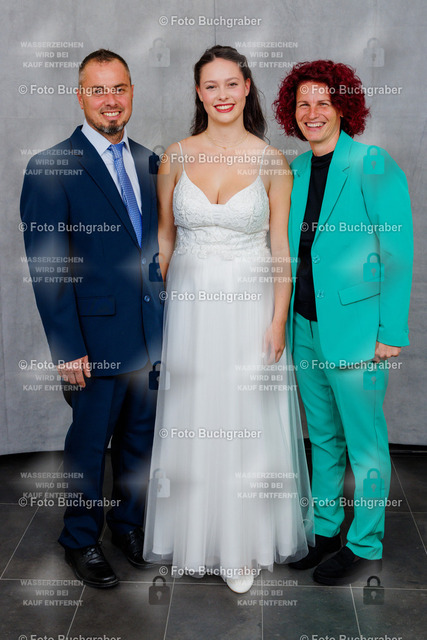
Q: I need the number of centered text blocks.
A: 12